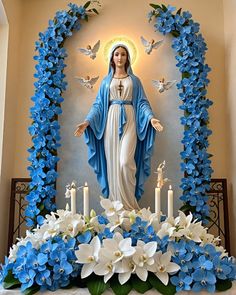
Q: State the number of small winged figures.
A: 4